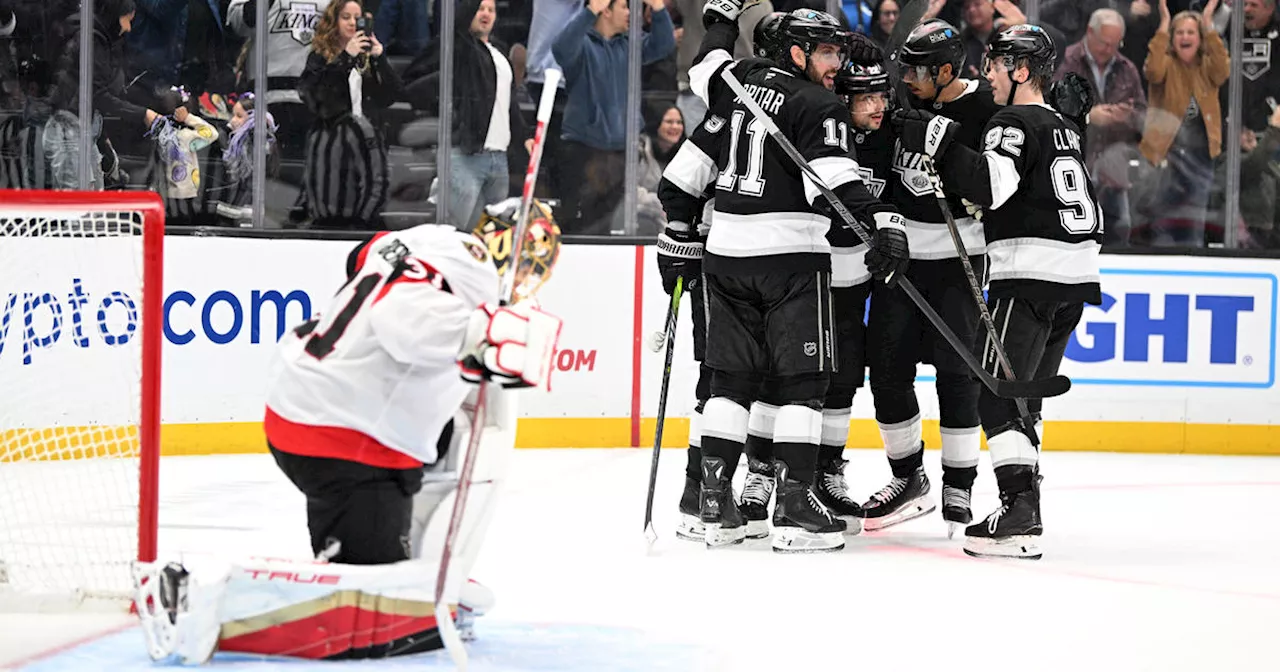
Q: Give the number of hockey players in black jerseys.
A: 5